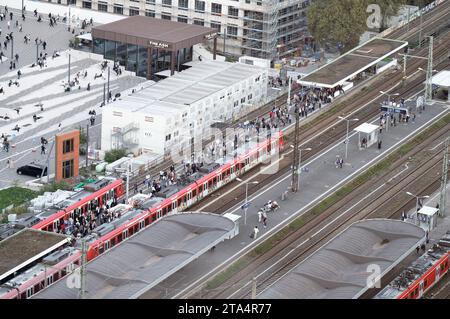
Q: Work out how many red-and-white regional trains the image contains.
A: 3